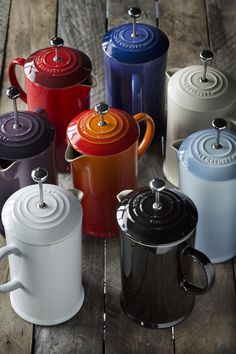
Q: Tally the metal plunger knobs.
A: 8